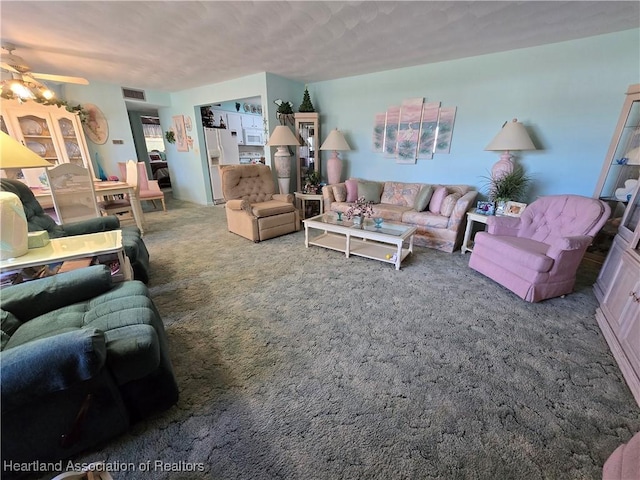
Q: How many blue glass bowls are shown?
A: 2